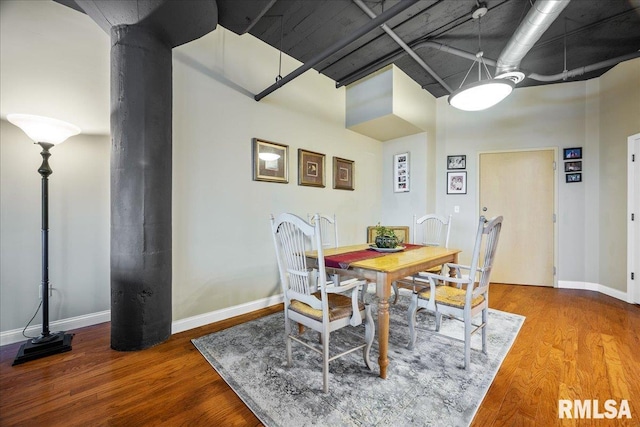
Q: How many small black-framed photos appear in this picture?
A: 5